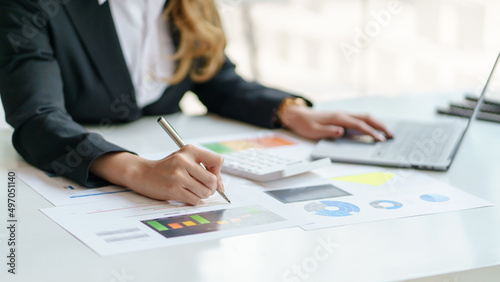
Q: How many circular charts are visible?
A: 3